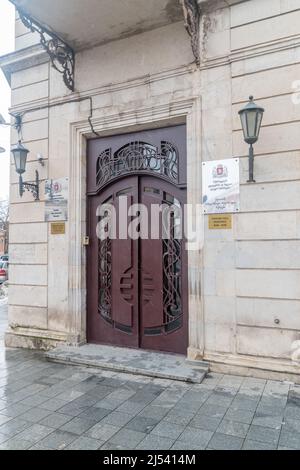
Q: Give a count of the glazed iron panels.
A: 3